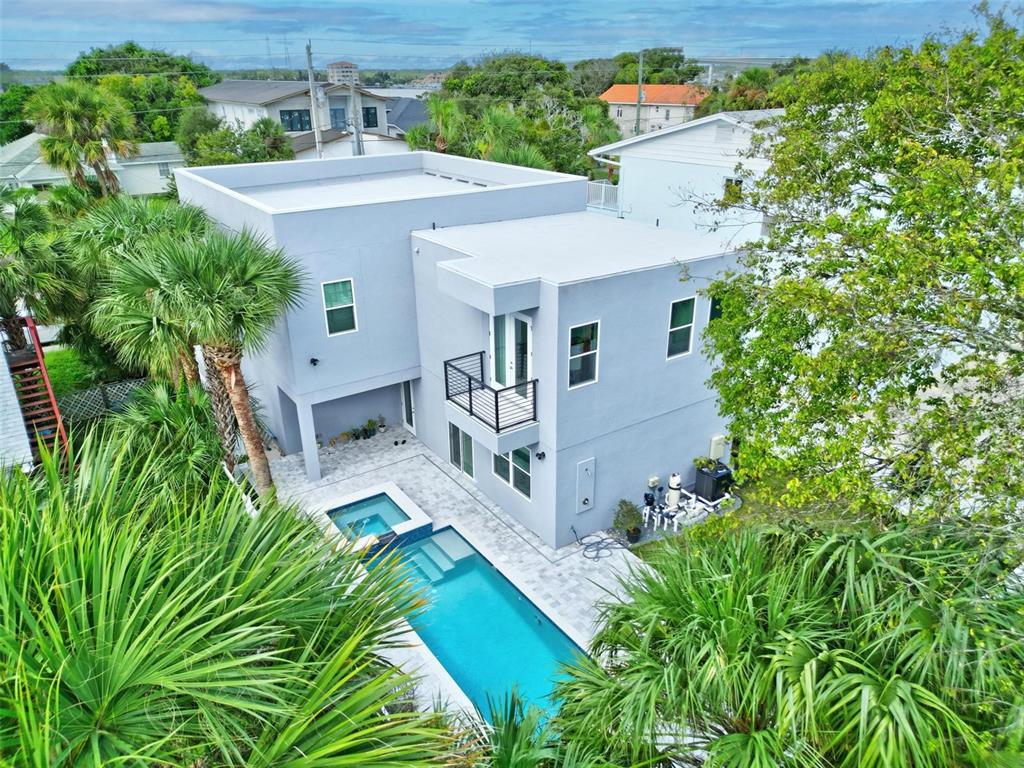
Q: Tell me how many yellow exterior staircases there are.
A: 0